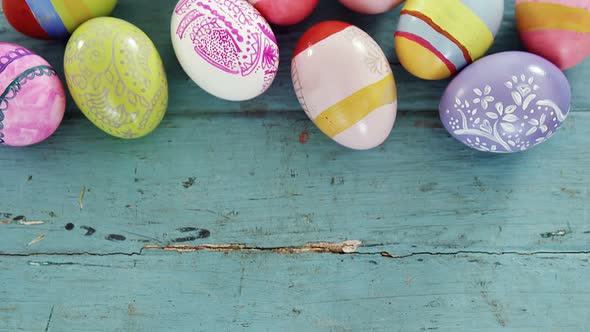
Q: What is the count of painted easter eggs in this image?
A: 10